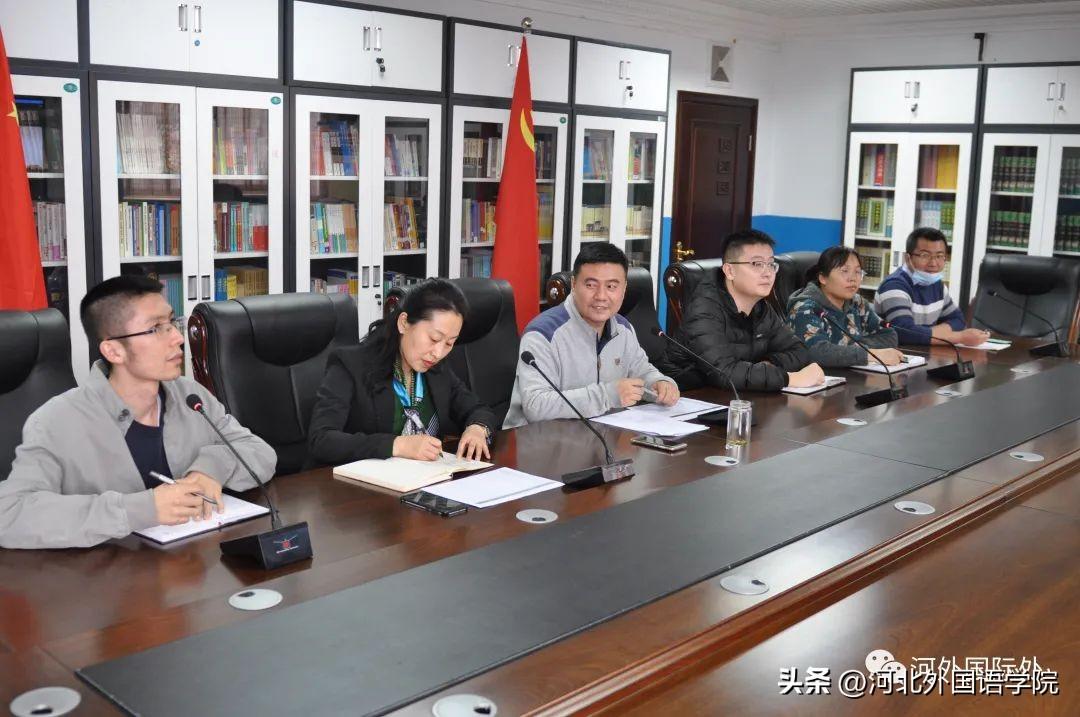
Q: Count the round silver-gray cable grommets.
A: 11